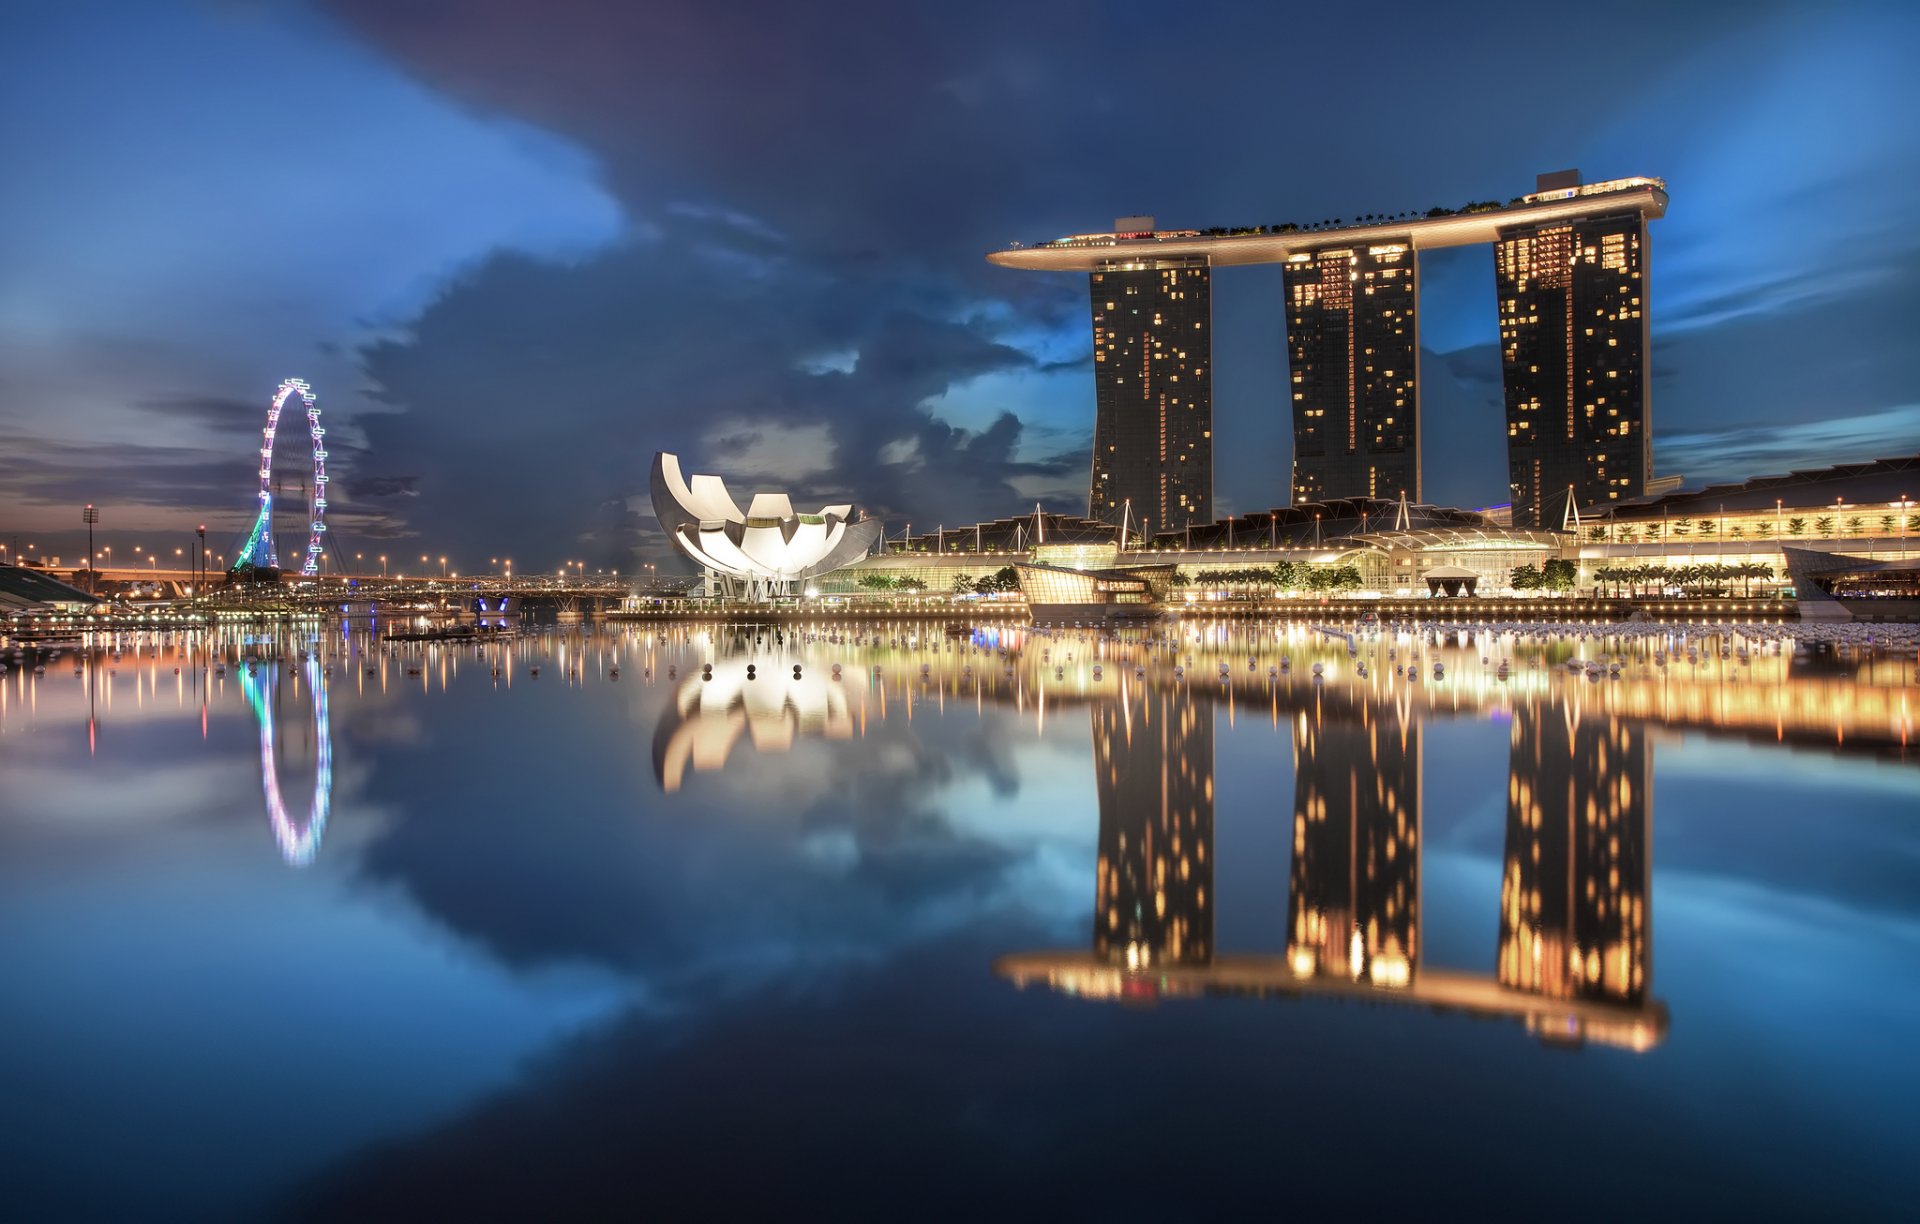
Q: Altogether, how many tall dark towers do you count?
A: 3